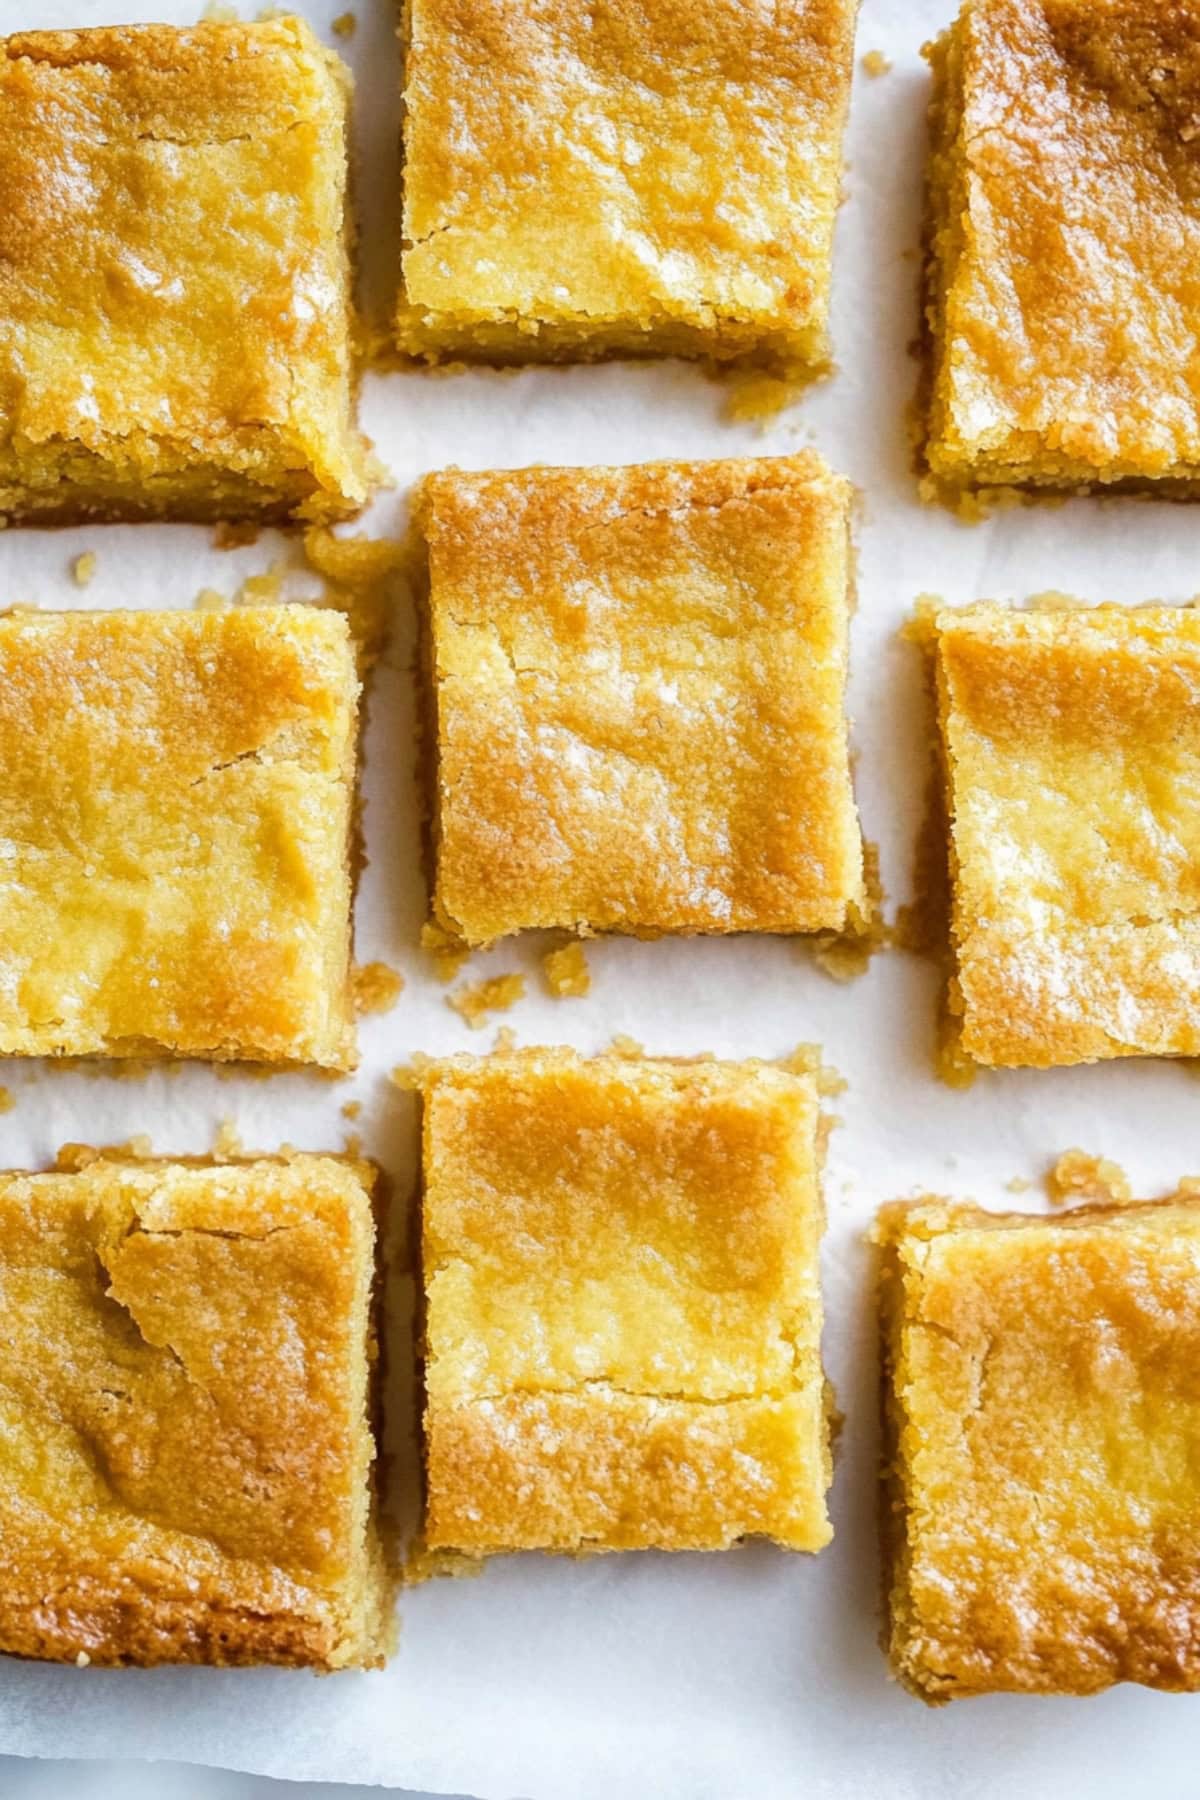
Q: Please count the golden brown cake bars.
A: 9